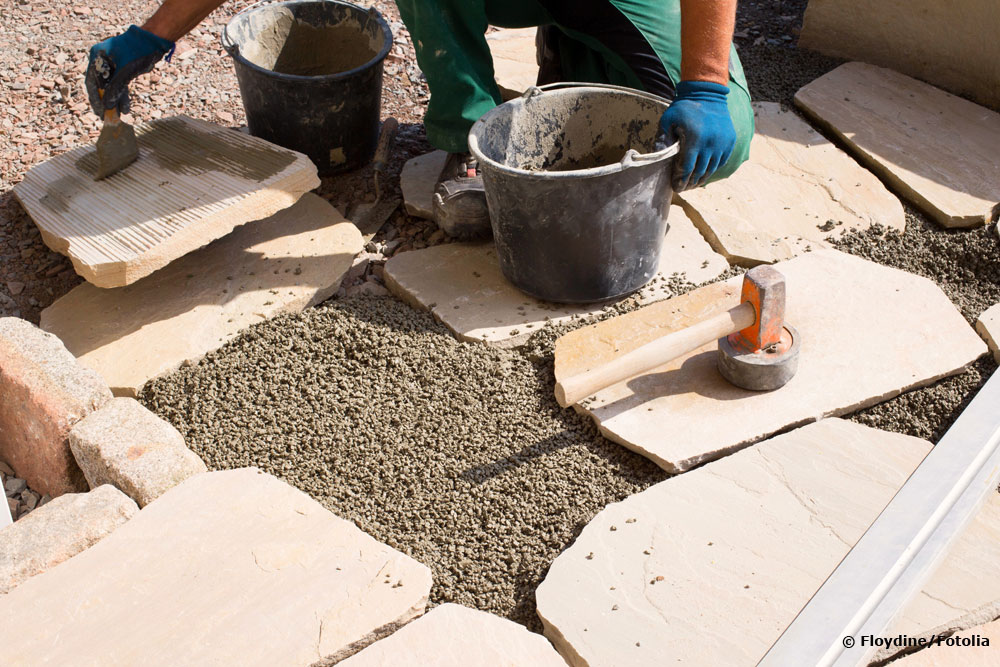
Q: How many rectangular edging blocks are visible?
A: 3